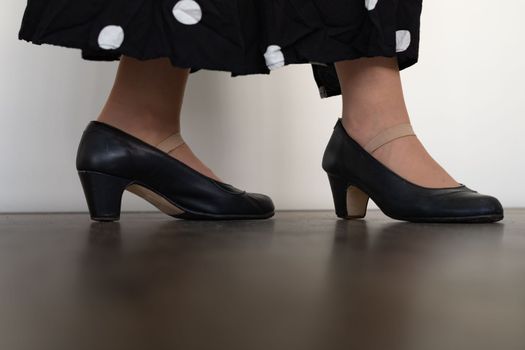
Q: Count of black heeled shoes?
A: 2